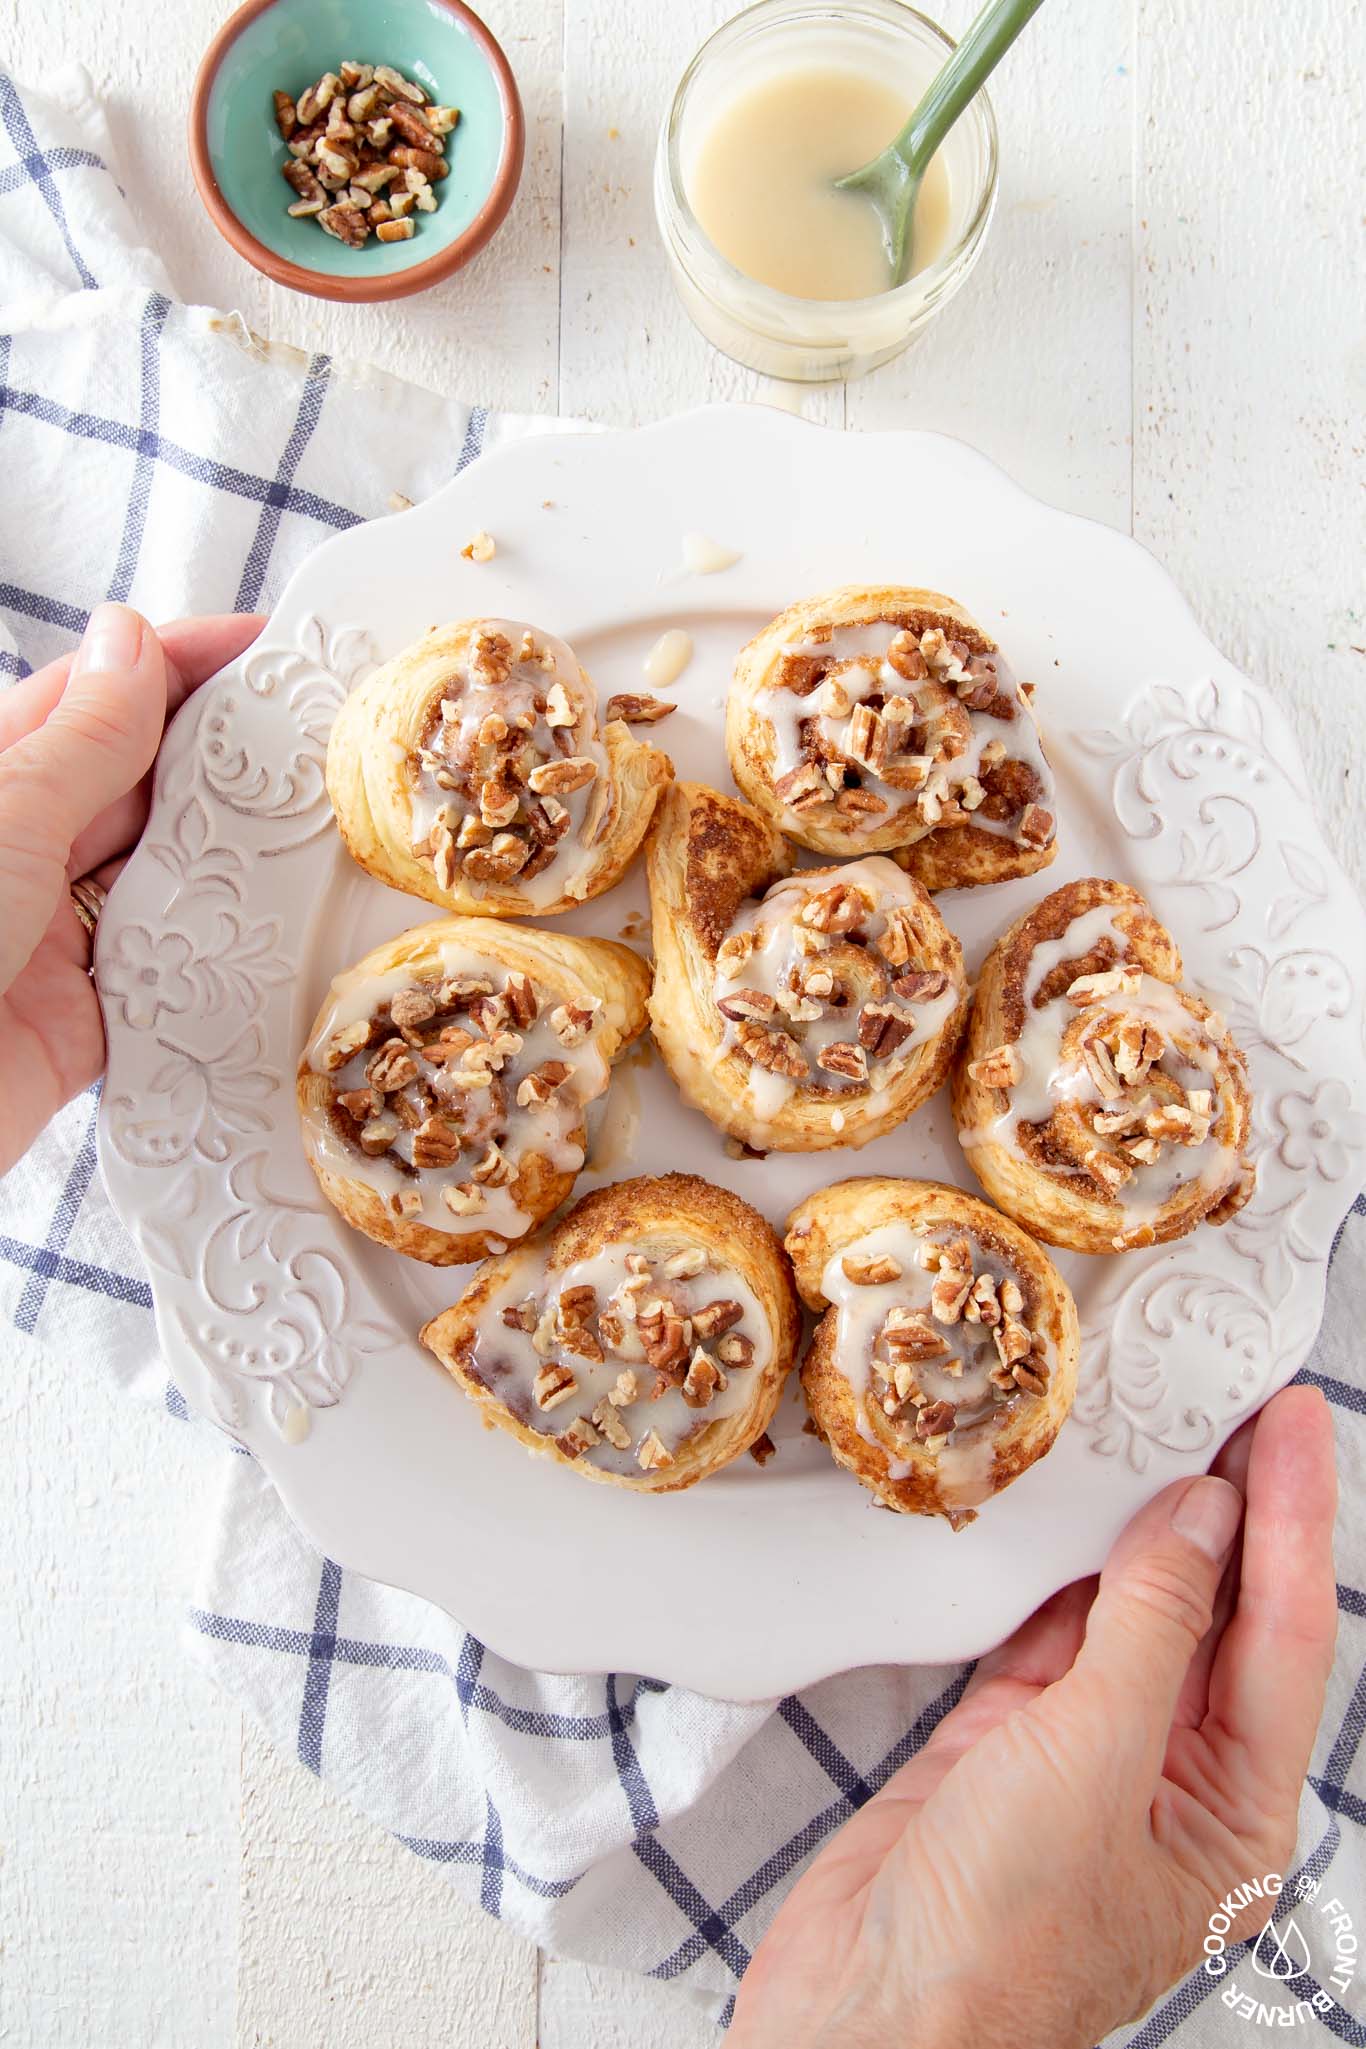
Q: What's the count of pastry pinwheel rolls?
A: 7